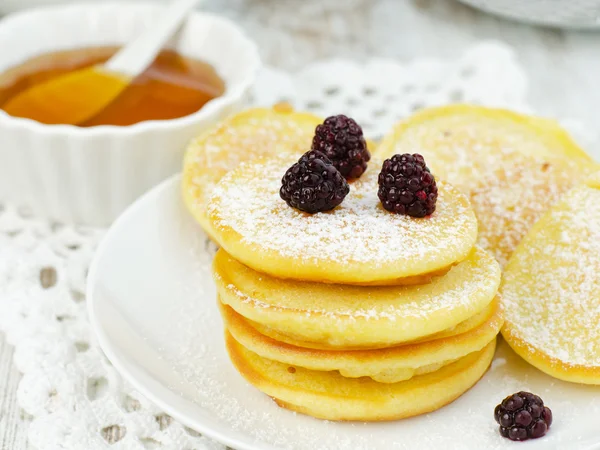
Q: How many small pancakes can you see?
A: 7